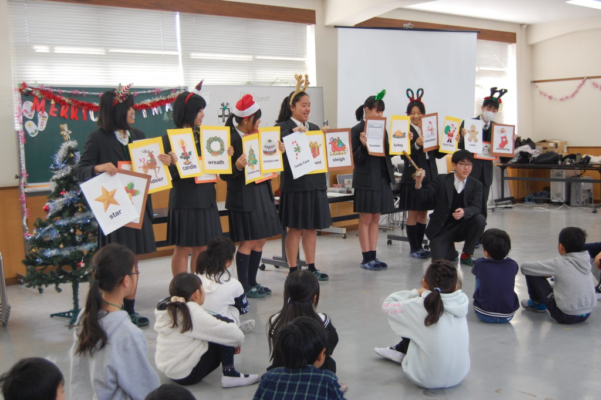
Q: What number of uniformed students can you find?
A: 8